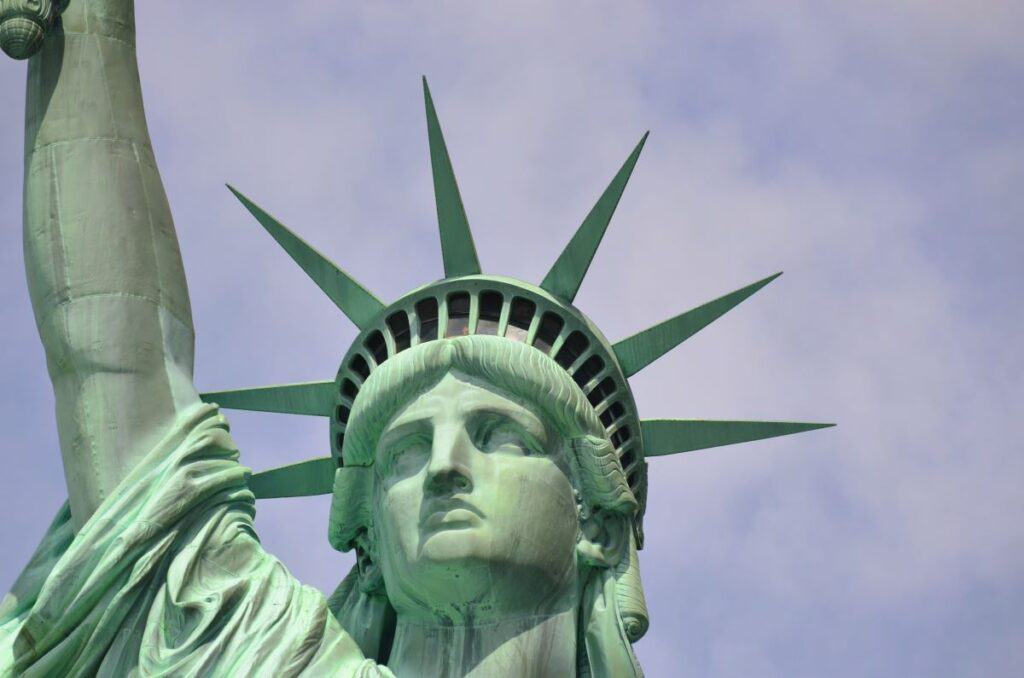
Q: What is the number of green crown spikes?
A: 7